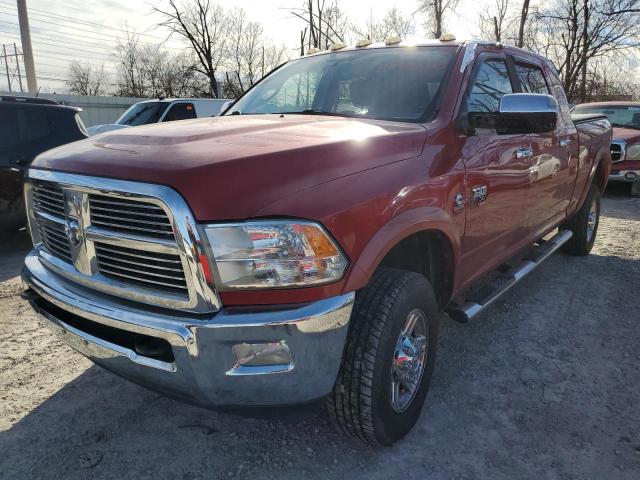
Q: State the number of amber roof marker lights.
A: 5